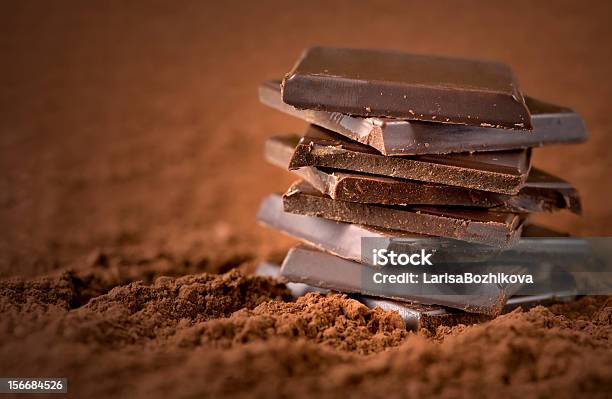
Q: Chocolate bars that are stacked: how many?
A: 8